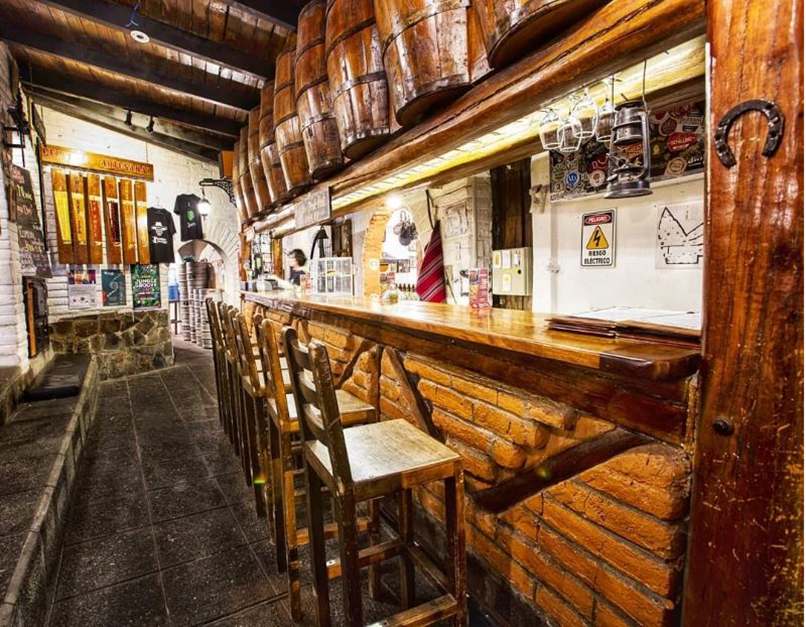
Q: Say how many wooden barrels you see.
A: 9